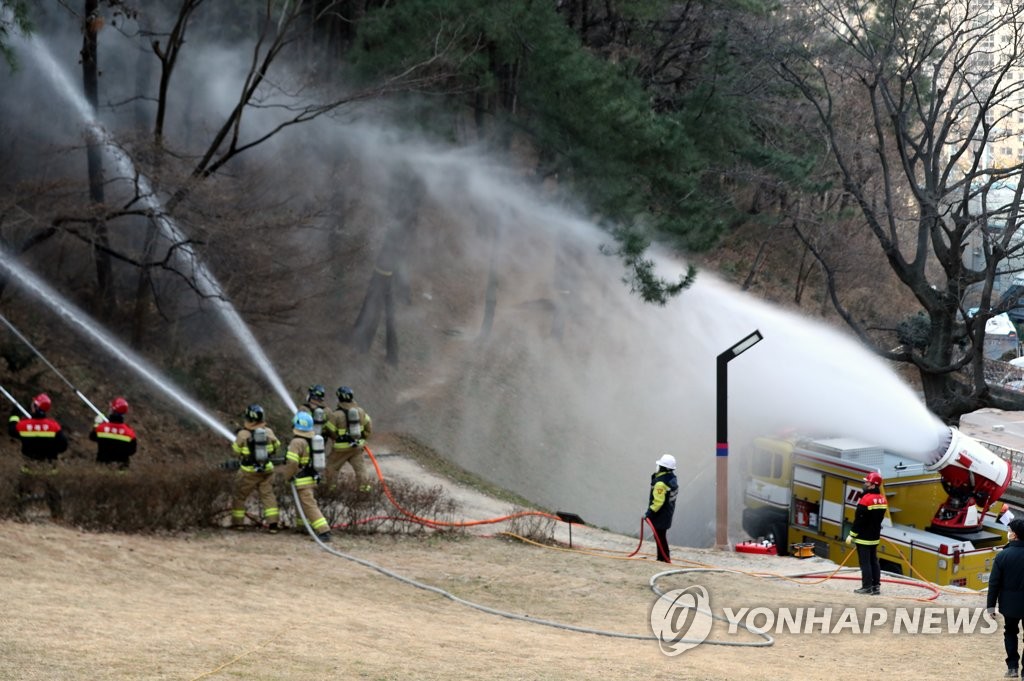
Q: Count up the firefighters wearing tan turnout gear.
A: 4